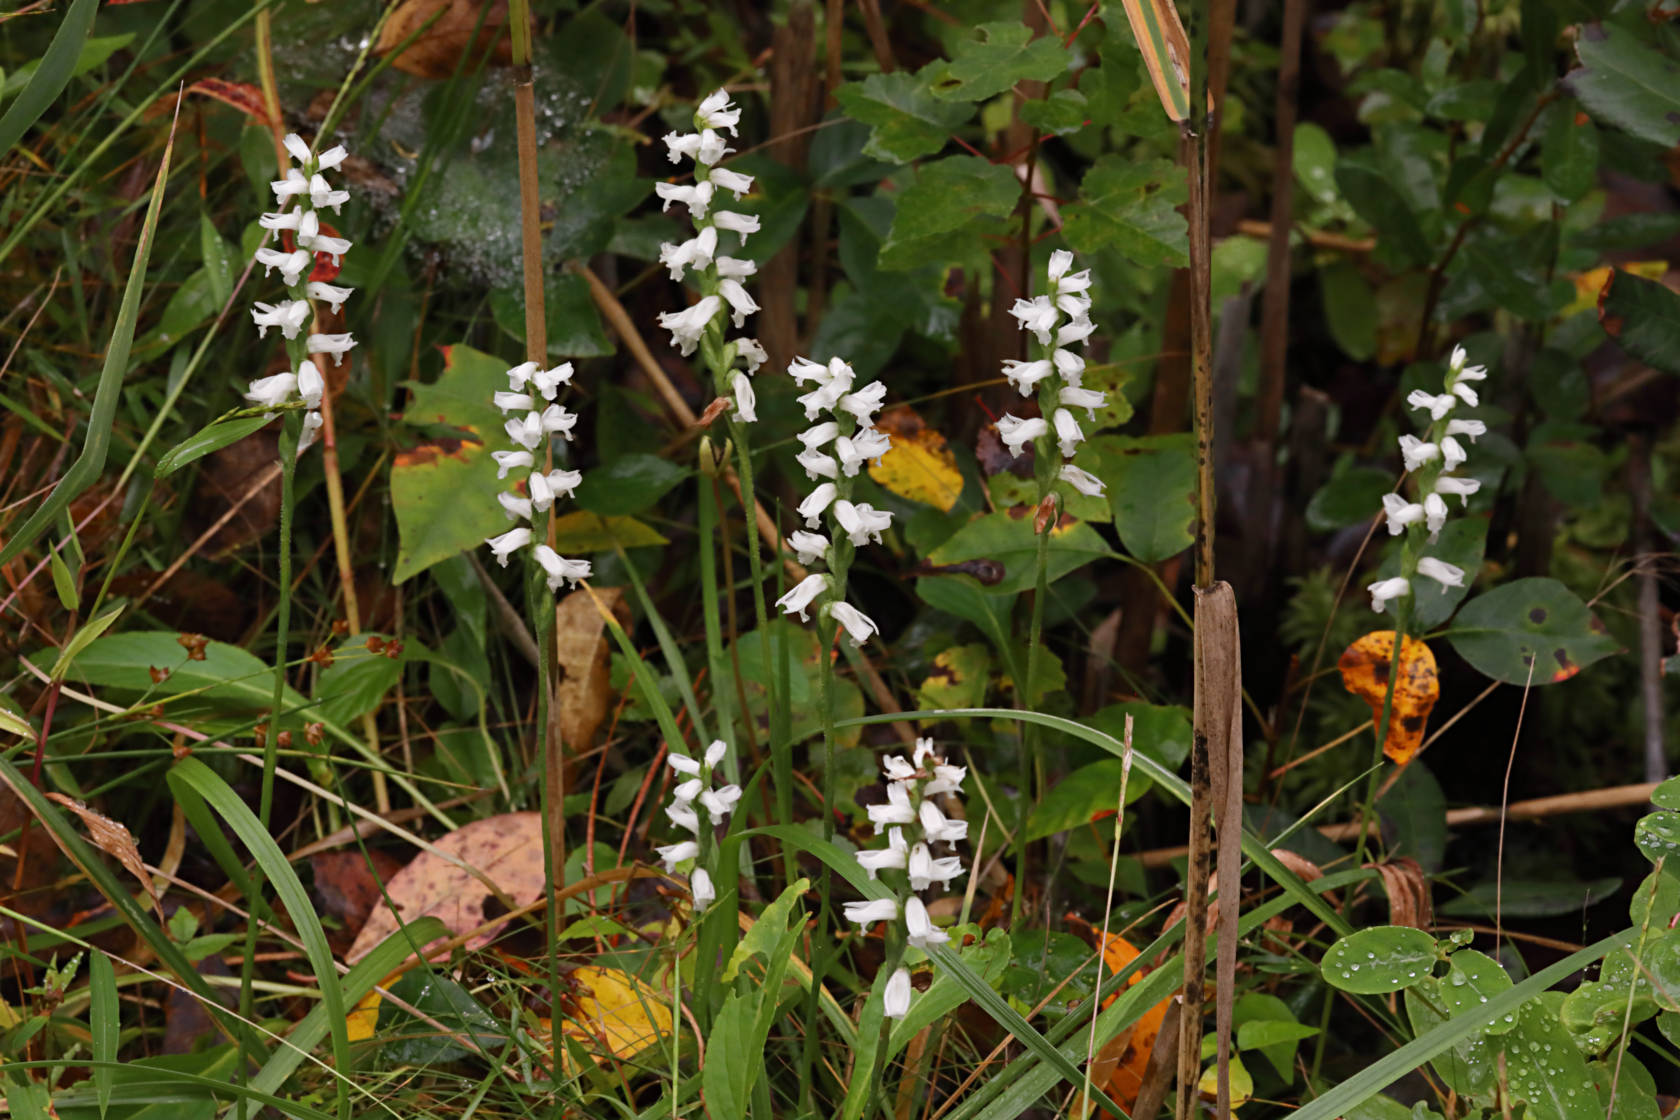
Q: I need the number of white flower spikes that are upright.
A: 8